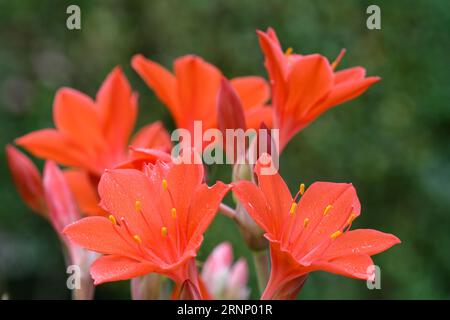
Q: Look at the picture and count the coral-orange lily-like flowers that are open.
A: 5